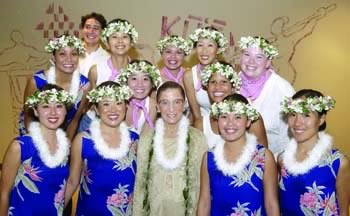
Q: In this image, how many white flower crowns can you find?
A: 11